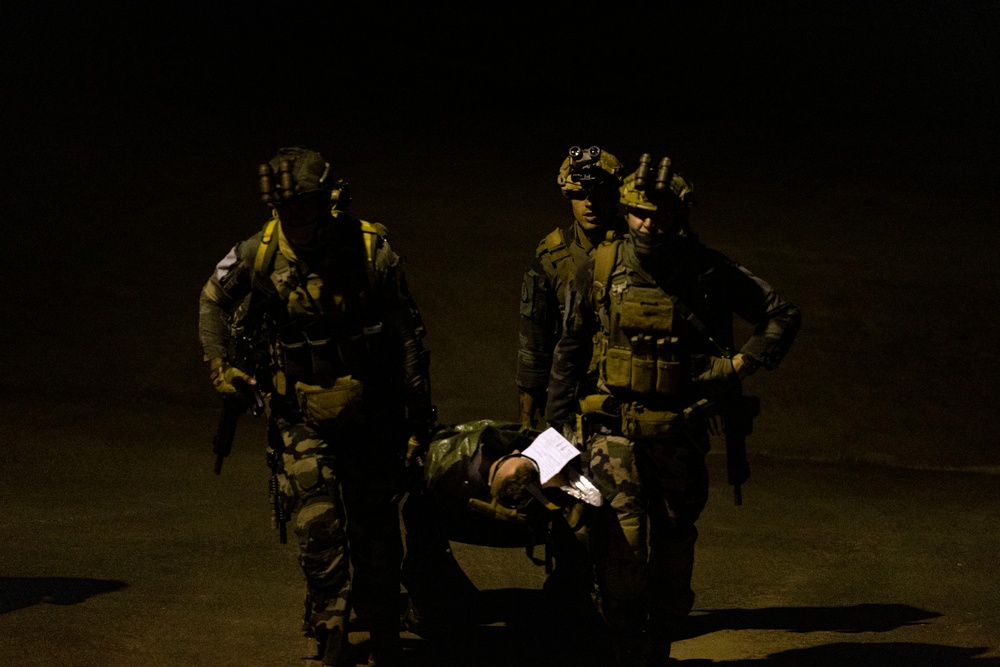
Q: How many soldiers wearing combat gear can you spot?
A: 3